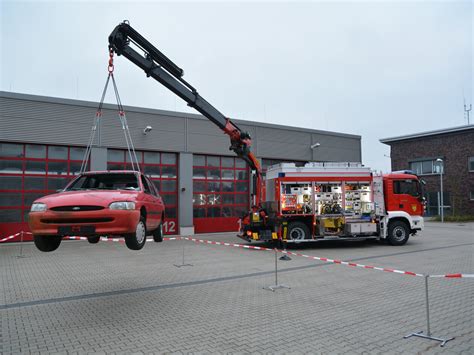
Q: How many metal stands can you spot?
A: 4